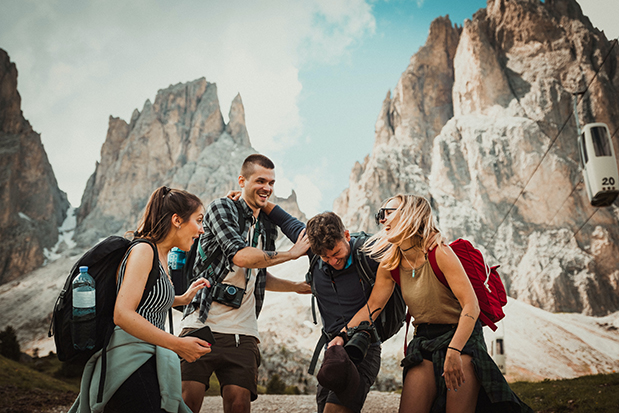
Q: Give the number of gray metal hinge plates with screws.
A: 0